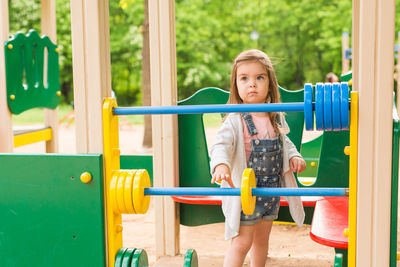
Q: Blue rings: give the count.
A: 5